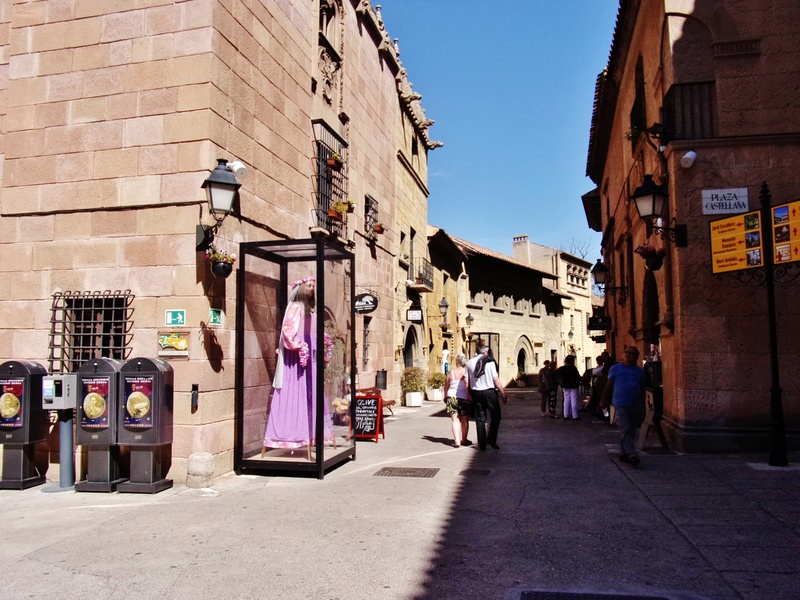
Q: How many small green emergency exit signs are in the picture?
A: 2